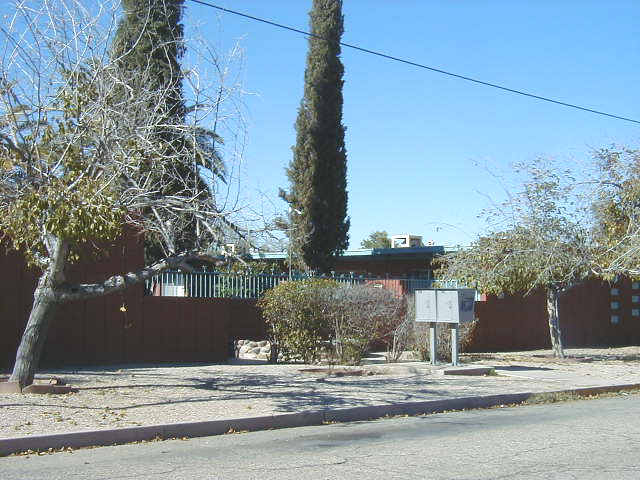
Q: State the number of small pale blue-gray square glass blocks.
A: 6